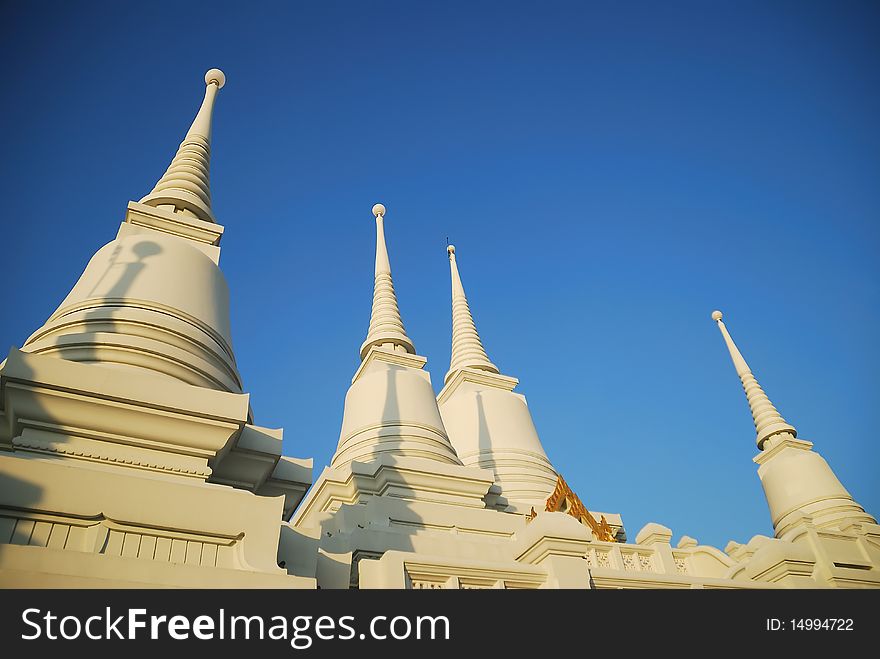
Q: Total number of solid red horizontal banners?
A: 0